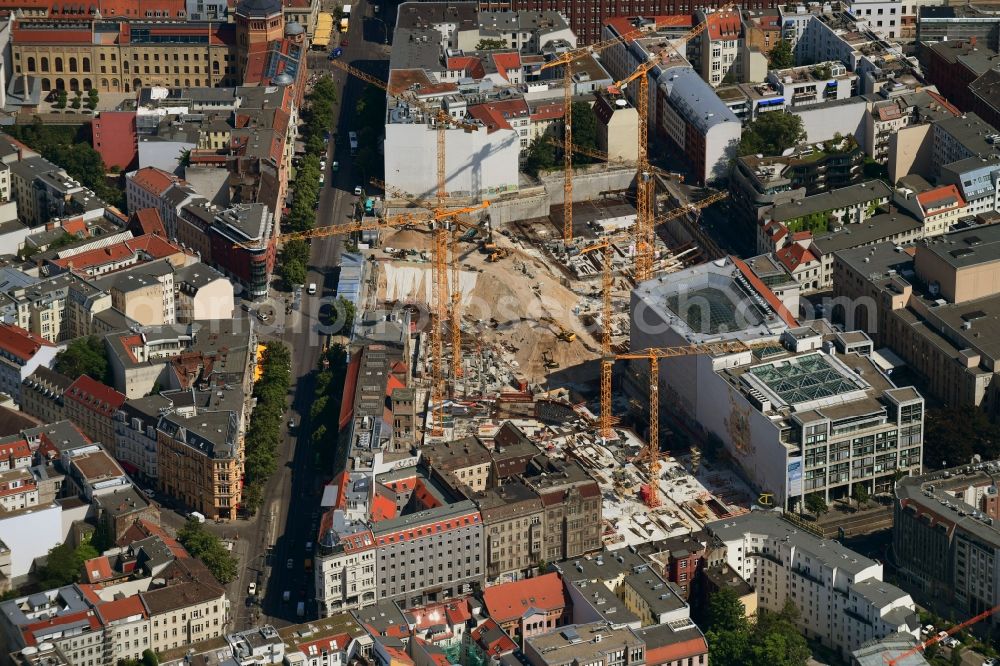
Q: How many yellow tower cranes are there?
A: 8